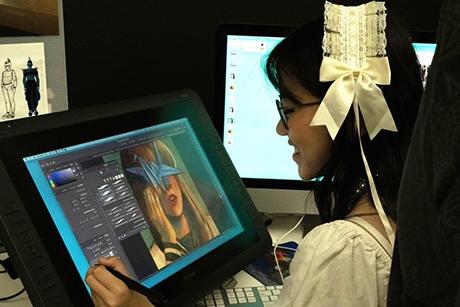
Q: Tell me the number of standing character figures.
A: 2